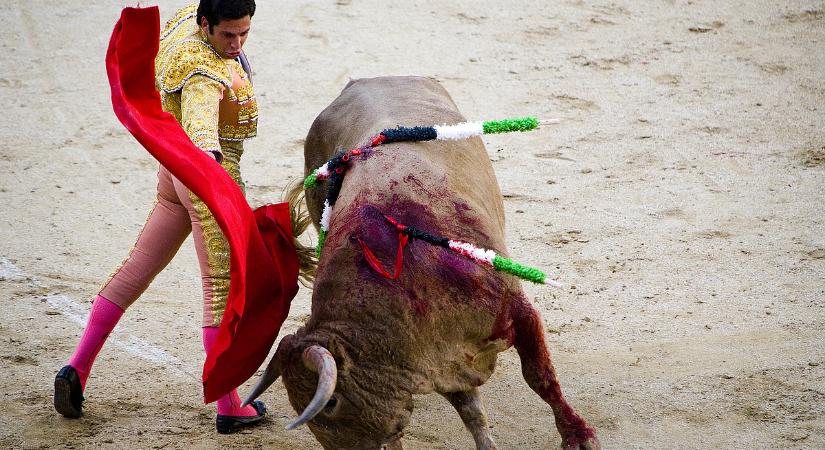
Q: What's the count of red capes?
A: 1